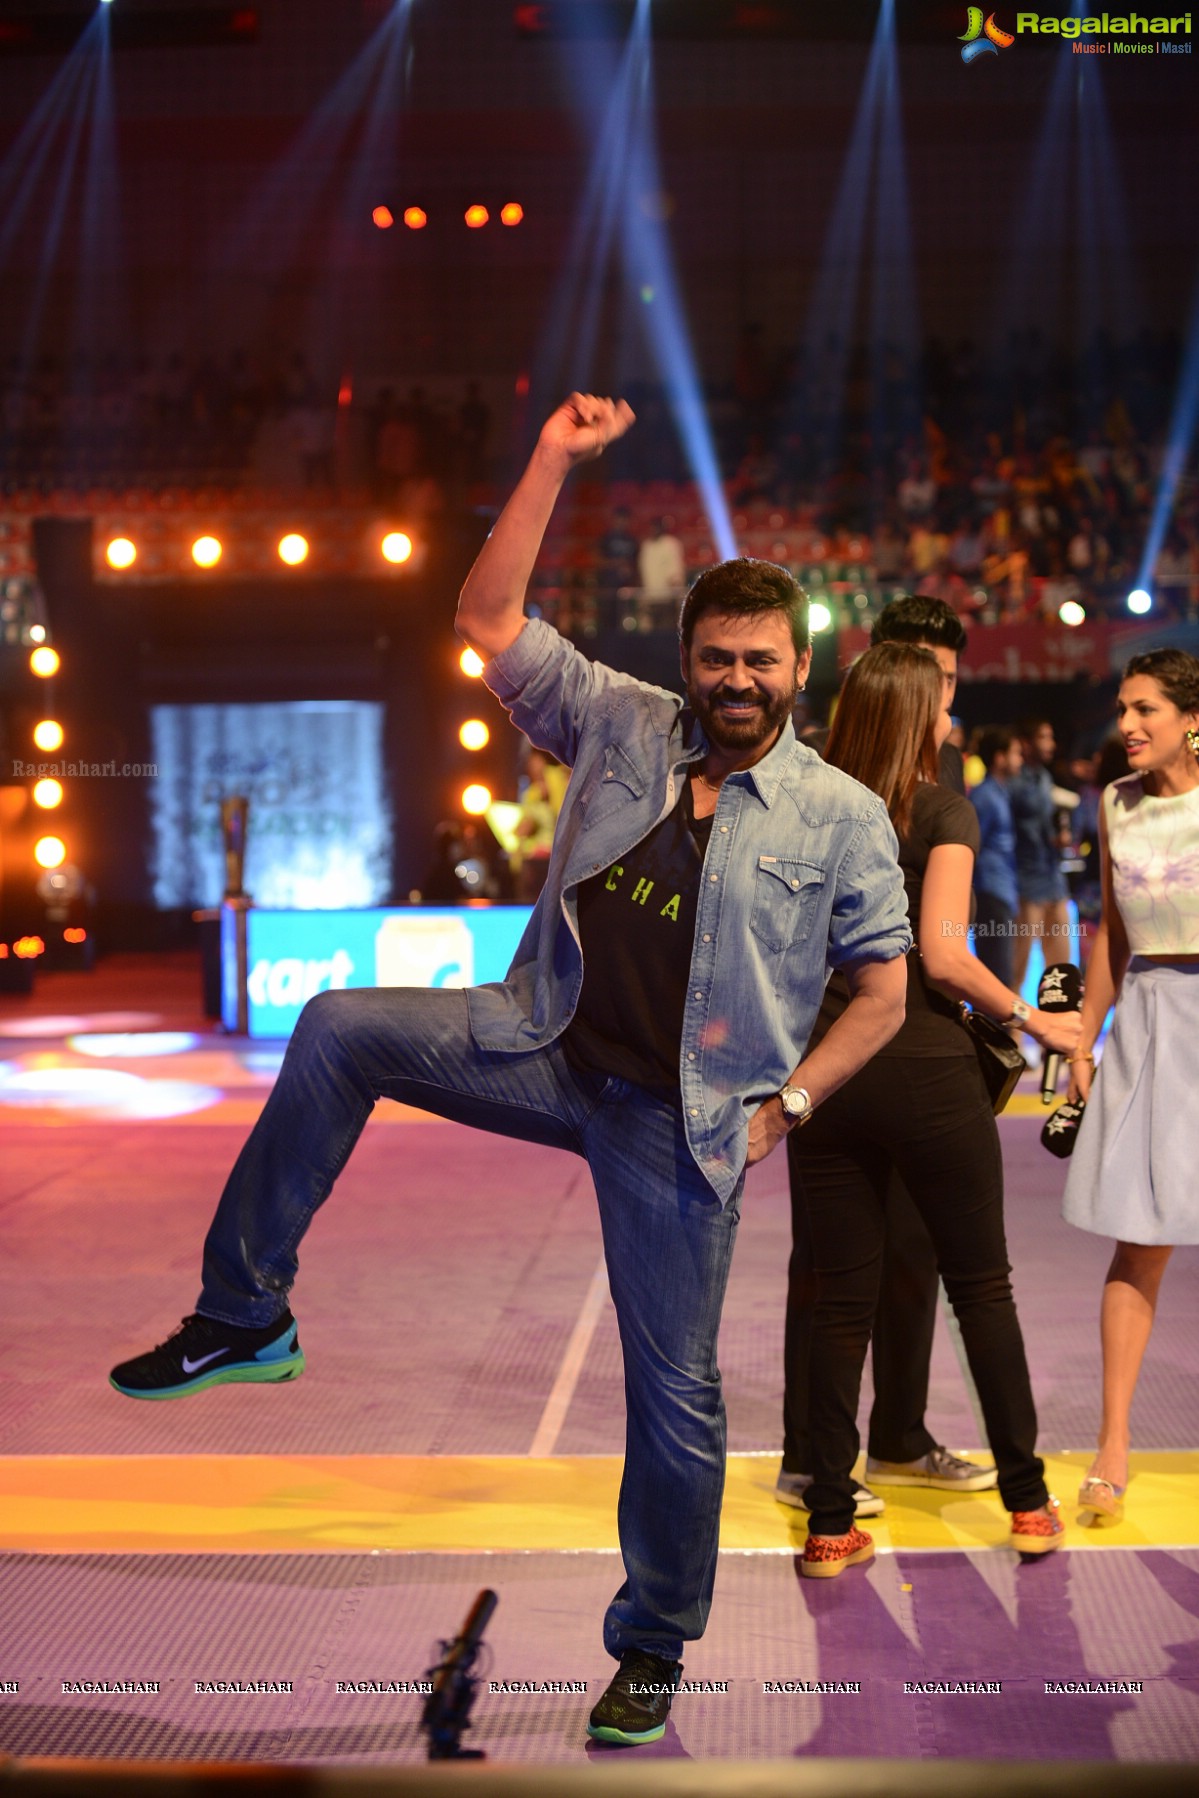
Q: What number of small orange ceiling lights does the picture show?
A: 4